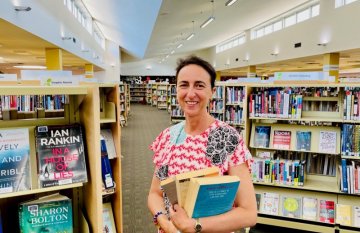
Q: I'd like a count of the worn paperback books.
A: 3